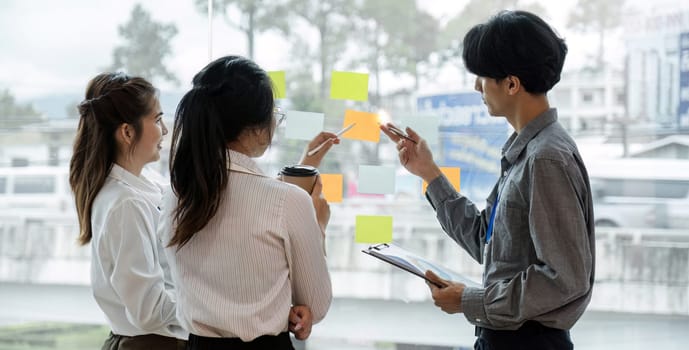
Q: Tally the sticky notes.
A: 9